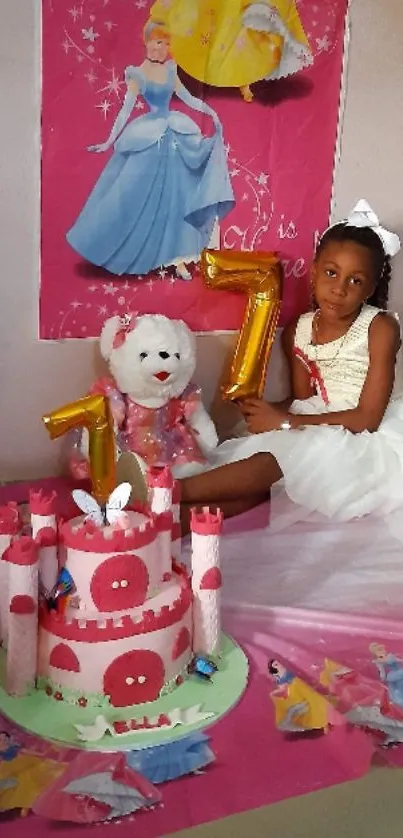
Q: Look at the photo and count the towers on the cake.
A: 6